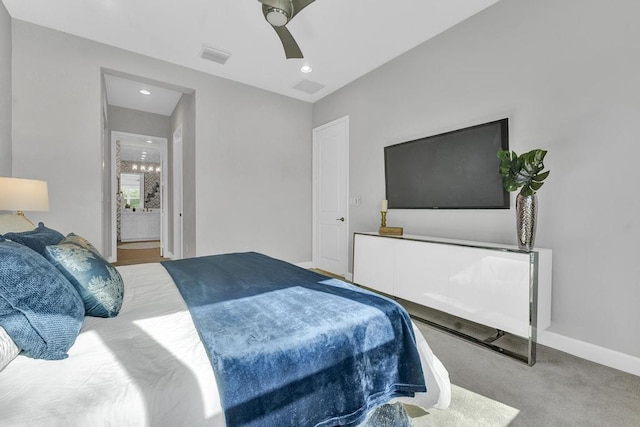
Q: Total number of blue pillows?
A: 3